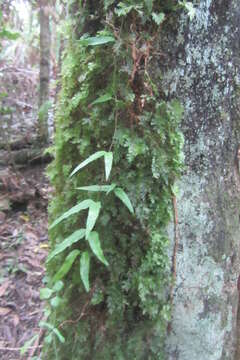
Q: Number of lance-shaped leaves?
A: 12